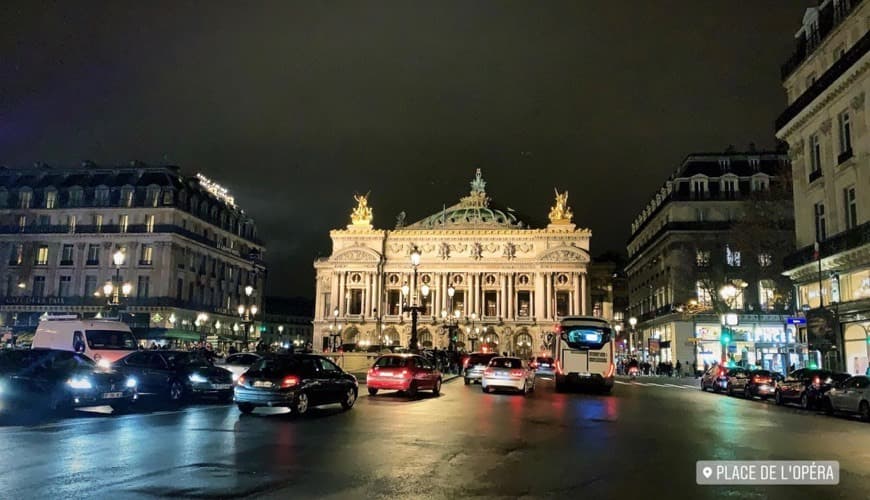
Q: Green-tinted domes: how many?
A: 1